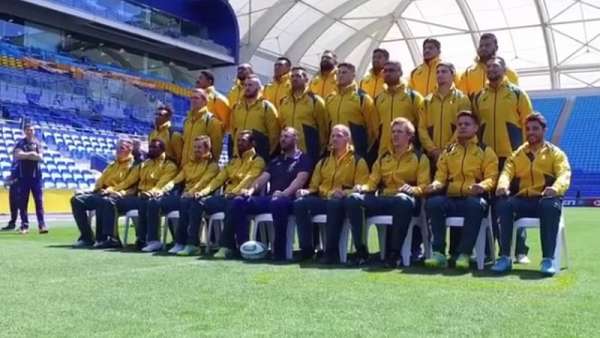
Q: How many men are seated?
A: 9